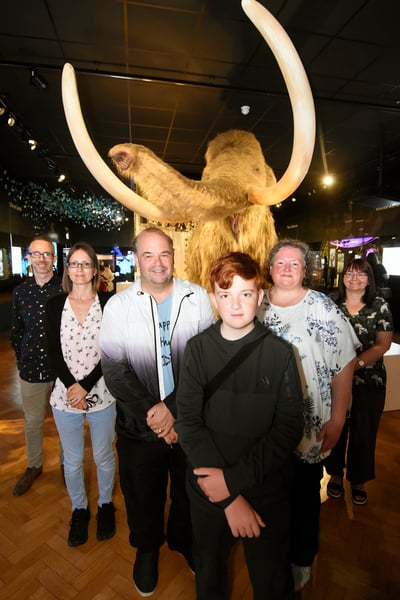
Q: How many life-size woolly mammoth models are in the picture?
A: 1